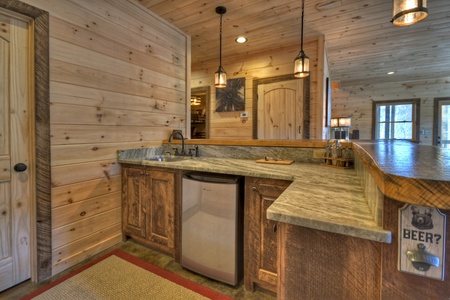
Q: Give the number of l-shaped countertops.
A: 1